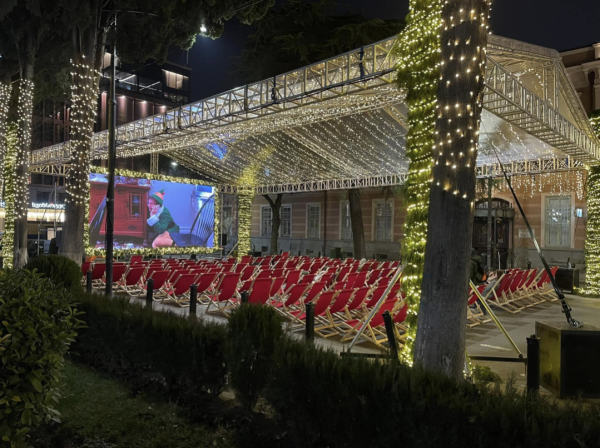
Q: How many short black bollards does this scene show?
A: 7